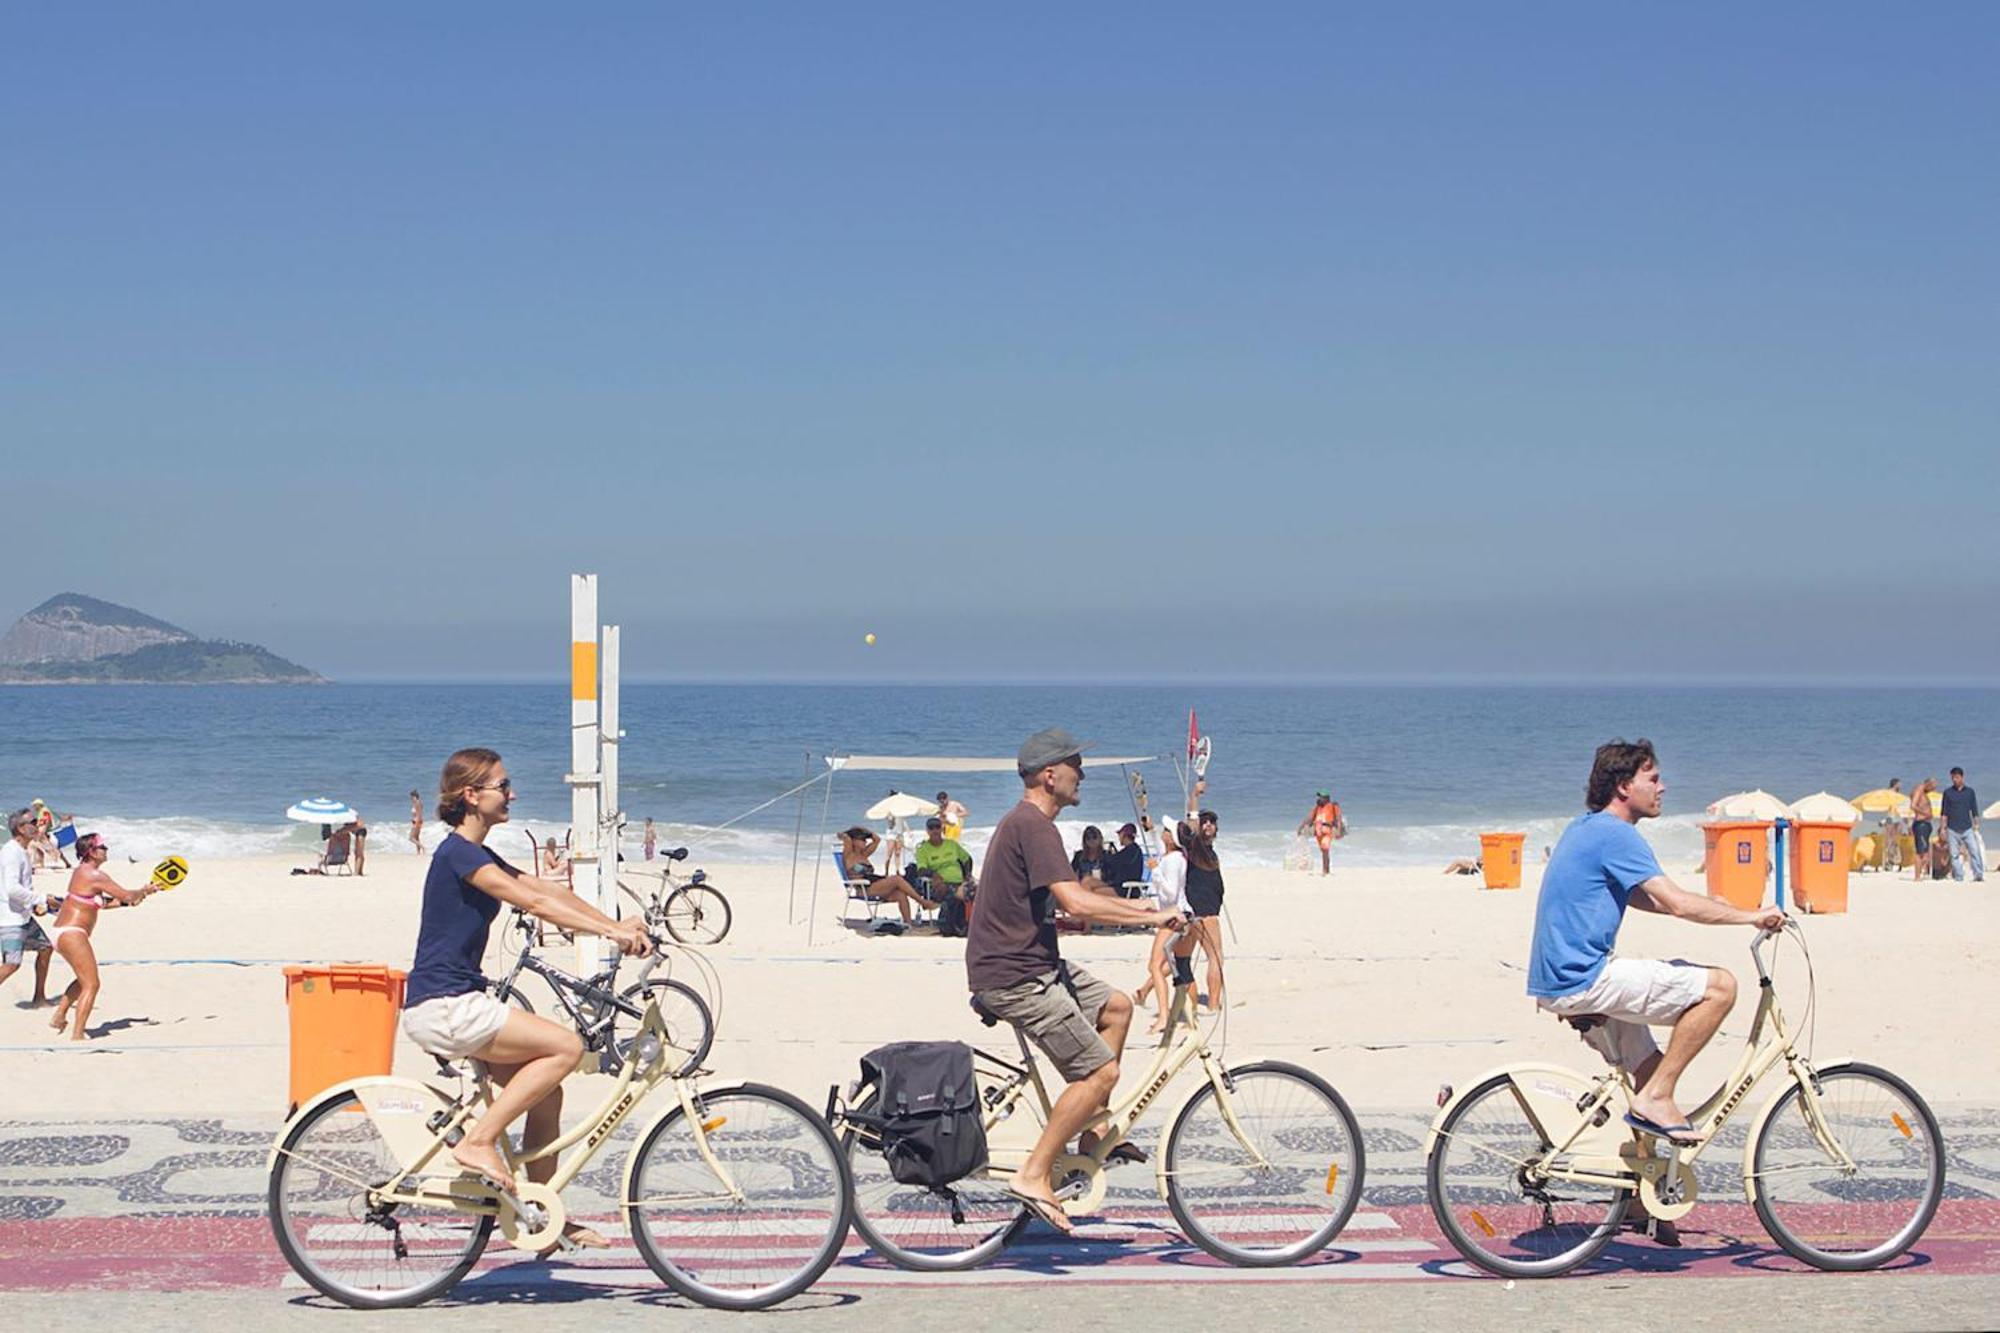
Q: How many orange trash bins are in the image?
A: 4